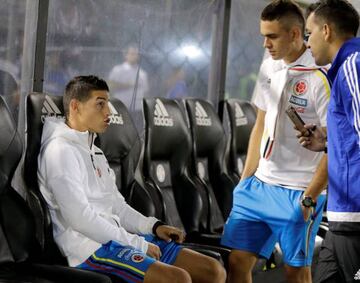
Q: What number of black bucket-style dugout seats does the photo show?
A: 6